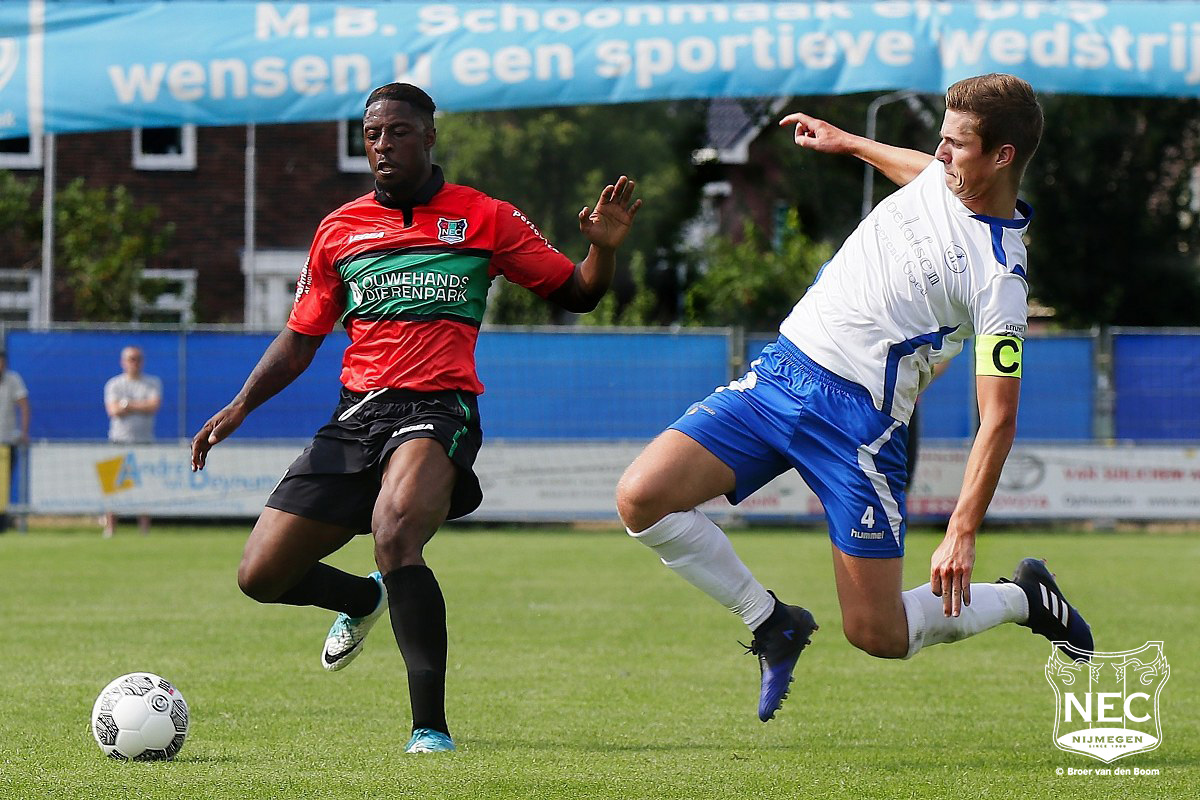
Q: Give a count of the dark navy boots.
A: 2